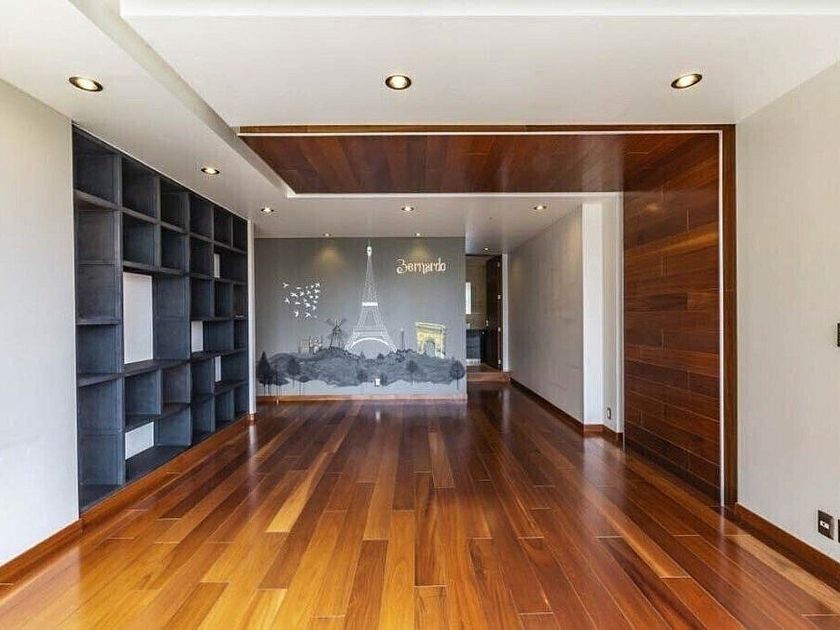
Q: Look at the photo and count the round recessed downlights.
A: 10